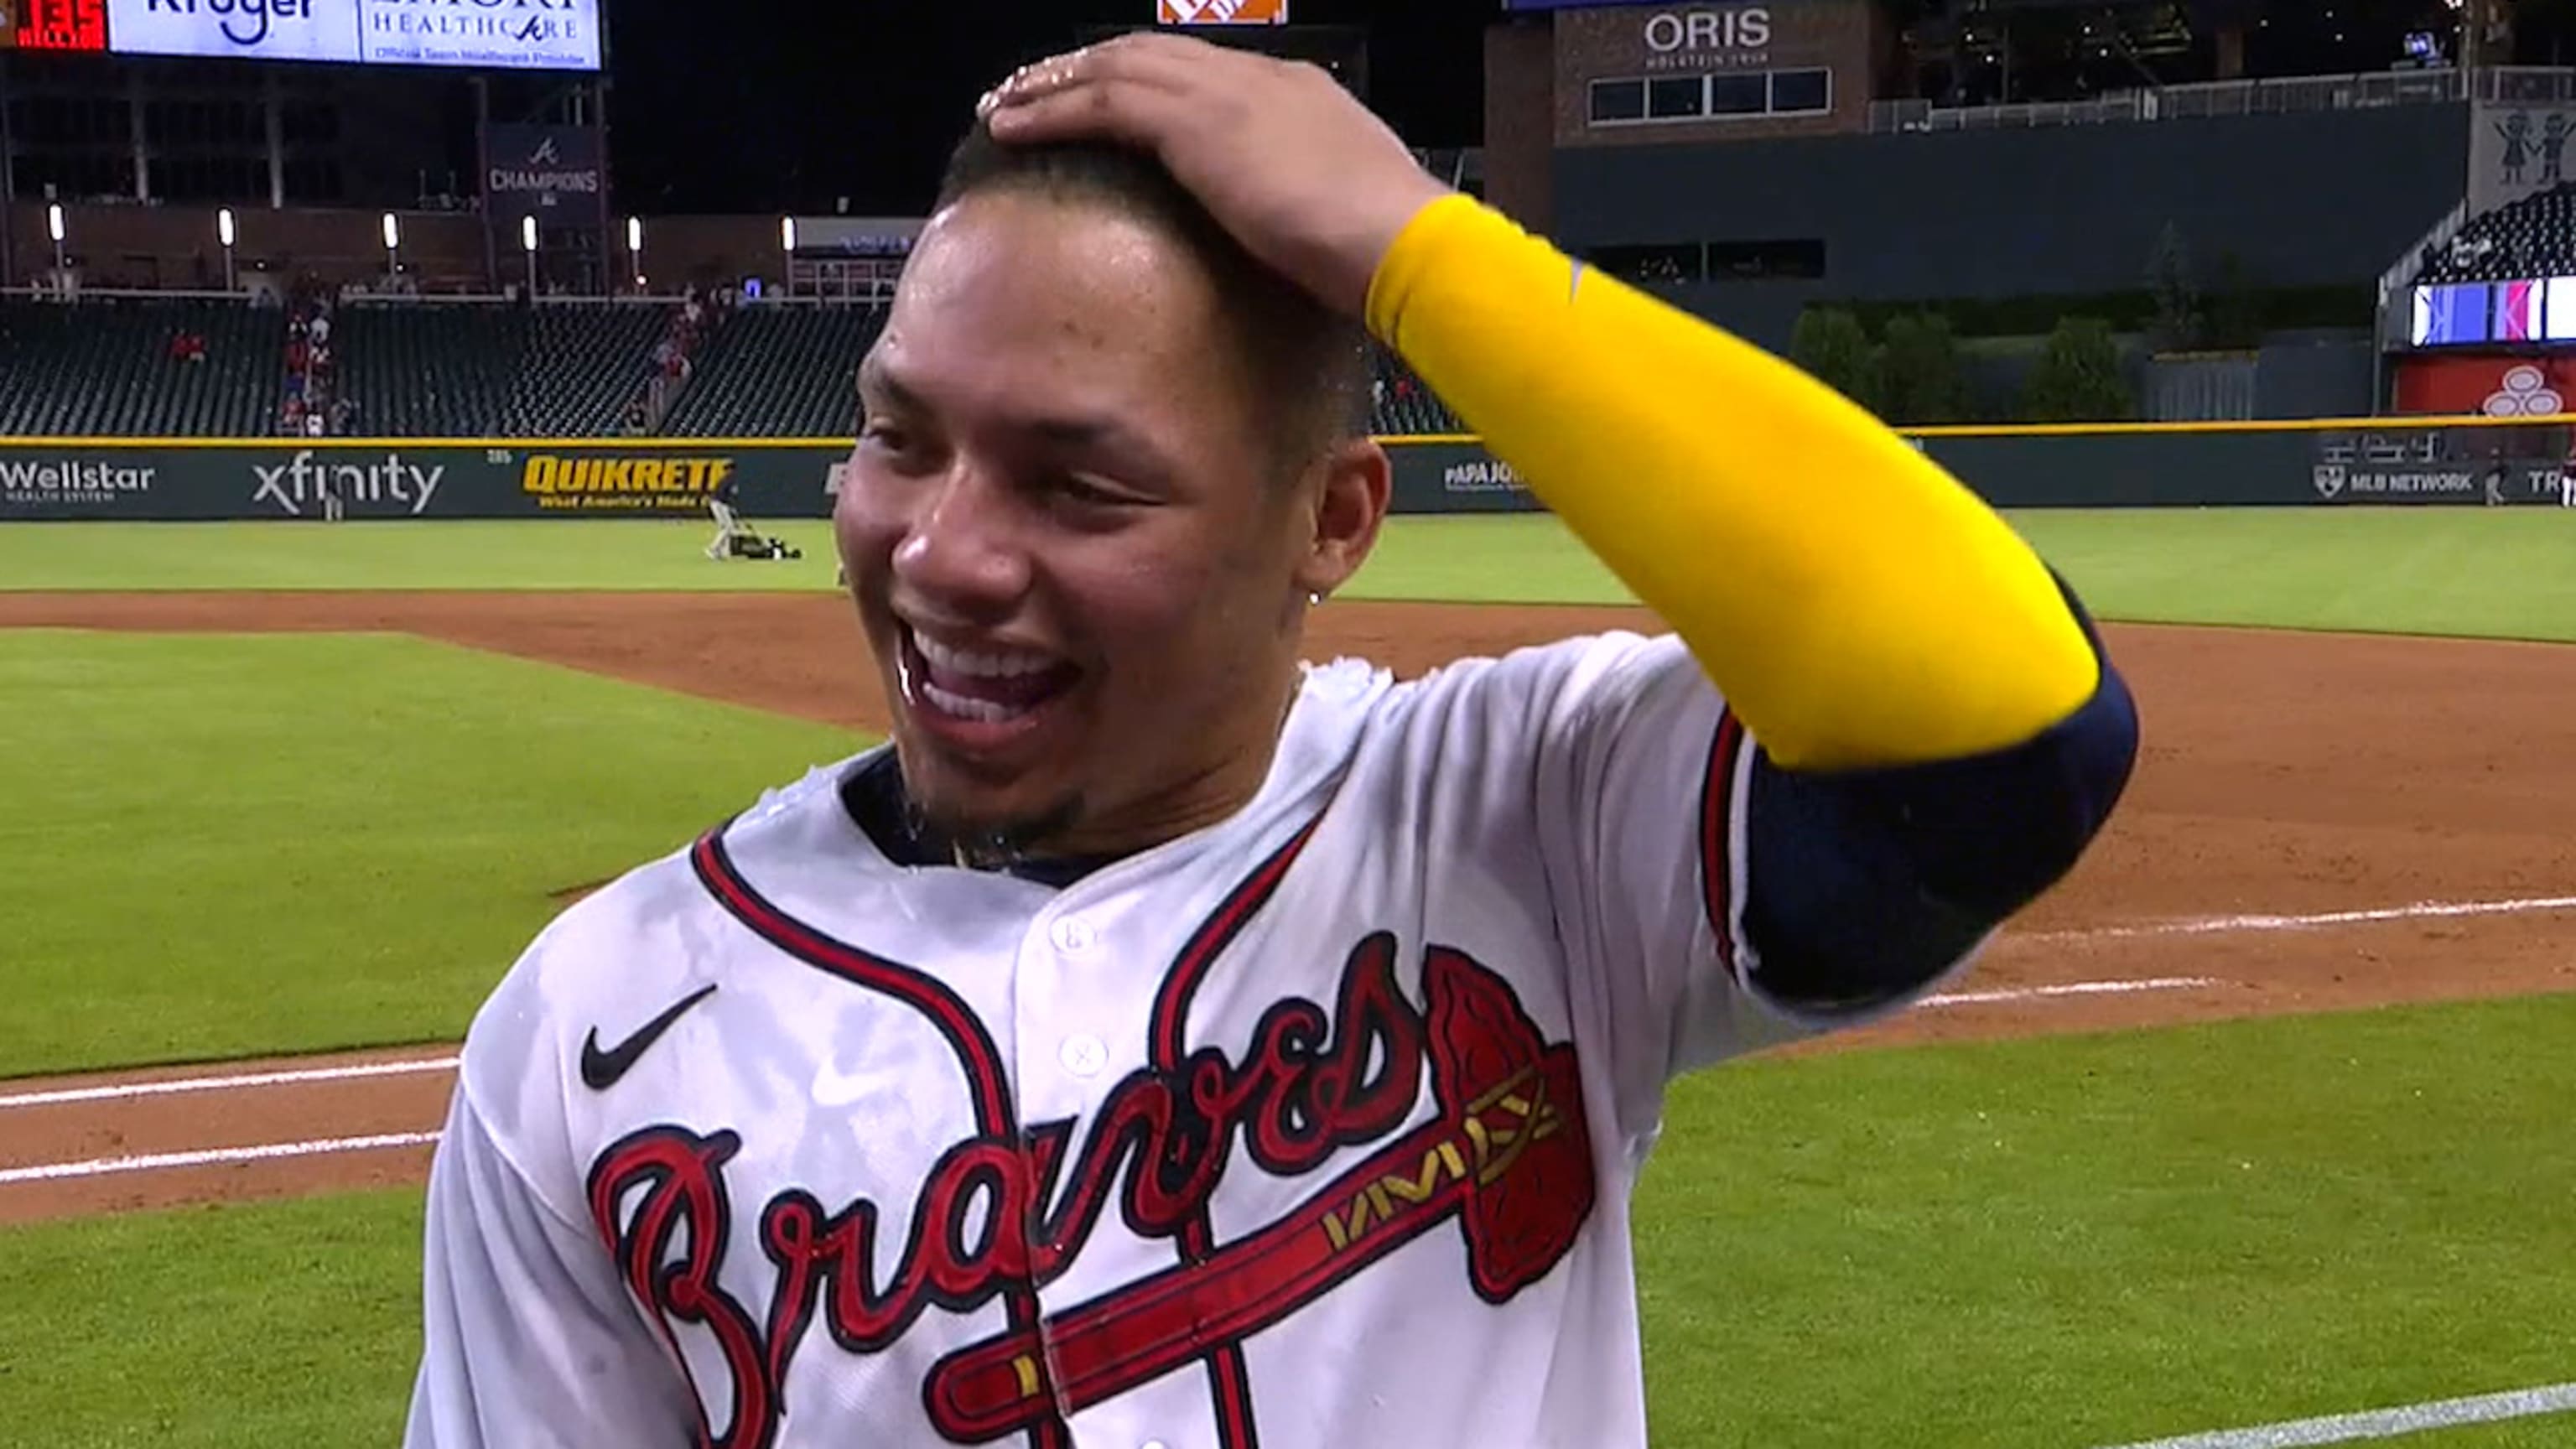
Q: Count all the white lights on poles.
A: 6